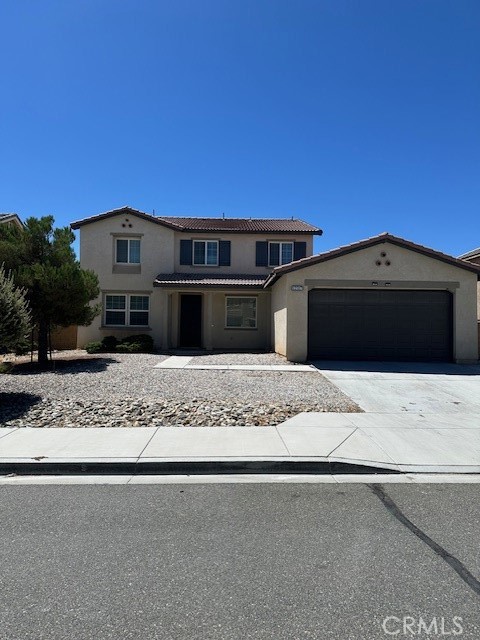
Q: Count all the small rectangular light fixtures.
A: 2